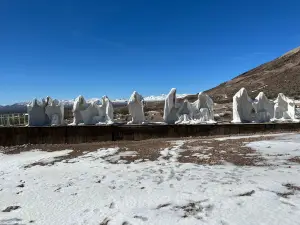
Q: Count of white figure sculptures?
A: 13